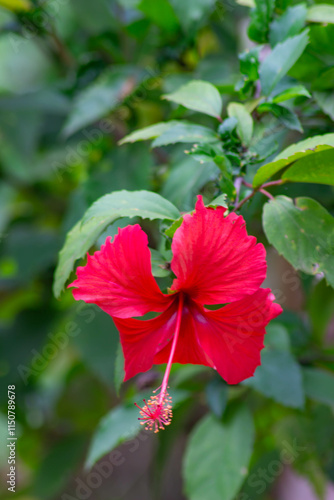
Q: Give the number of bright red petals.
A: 5